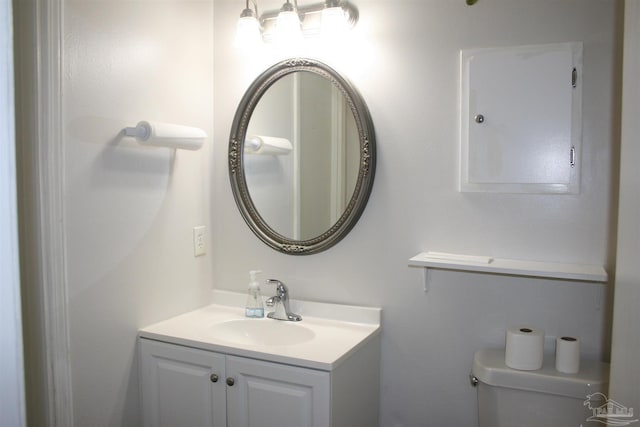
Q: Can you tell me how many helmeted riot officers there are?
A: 0